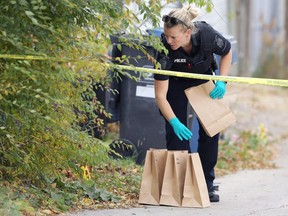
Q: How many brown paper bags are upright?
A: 3